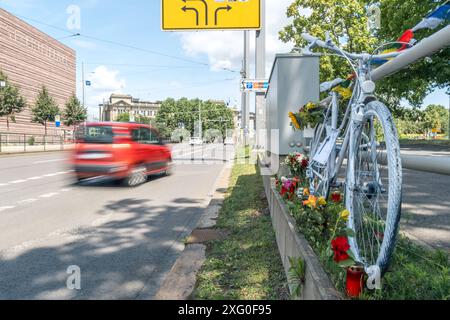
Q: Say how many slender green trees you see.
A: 3